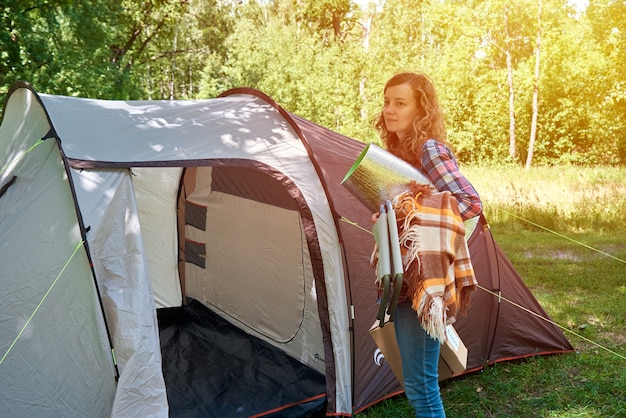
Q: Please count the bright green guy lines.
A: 4